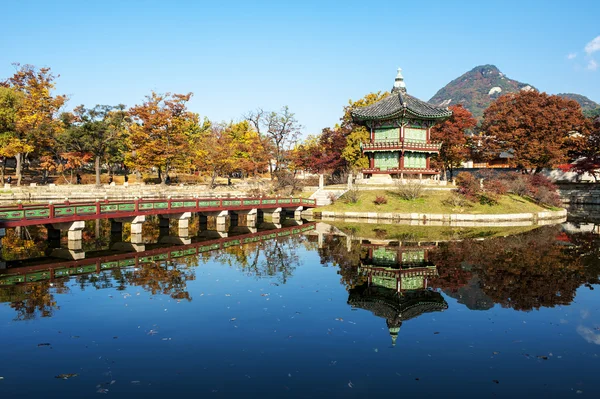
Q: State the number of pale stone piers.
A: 7